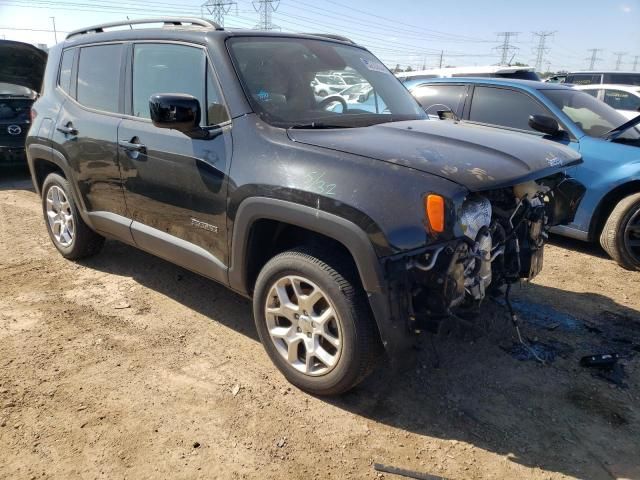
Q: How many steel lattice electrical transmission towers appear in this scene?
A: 7